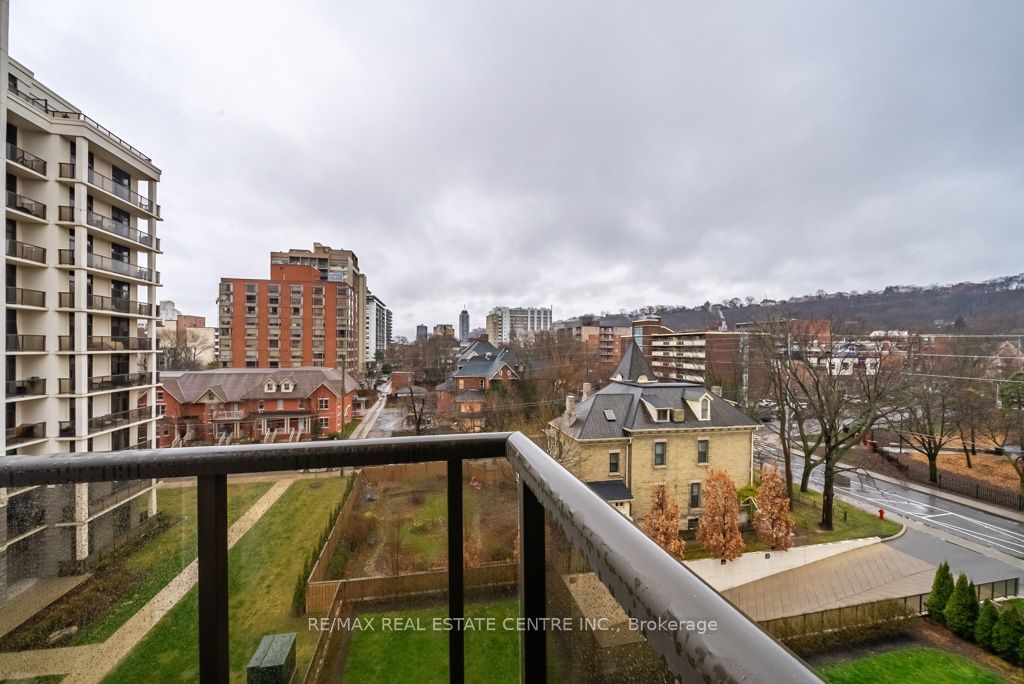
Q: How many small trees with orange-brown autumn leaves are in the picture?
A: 3